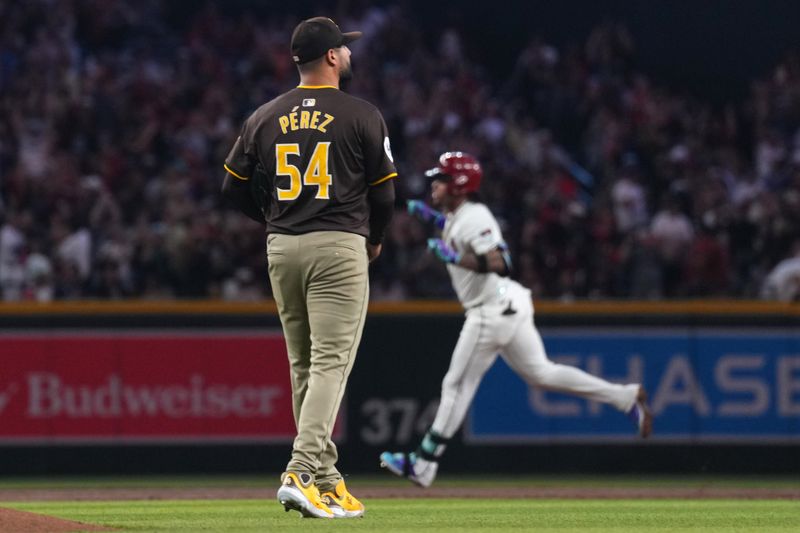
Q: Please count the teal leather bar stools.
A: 0